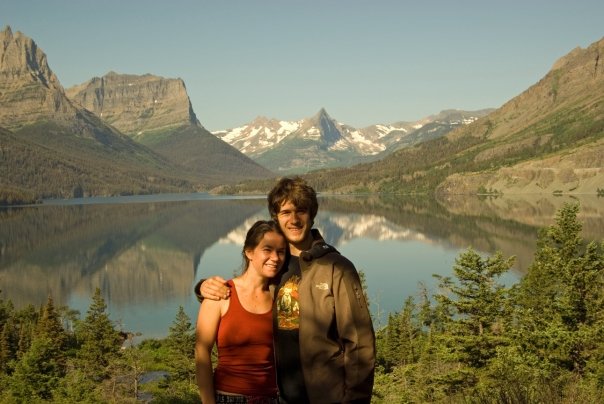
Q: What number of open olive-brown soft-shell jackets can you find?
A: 1